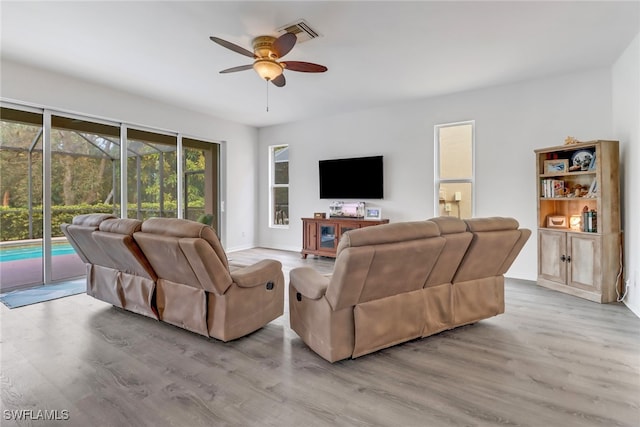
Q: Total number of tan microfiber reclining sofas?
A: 2